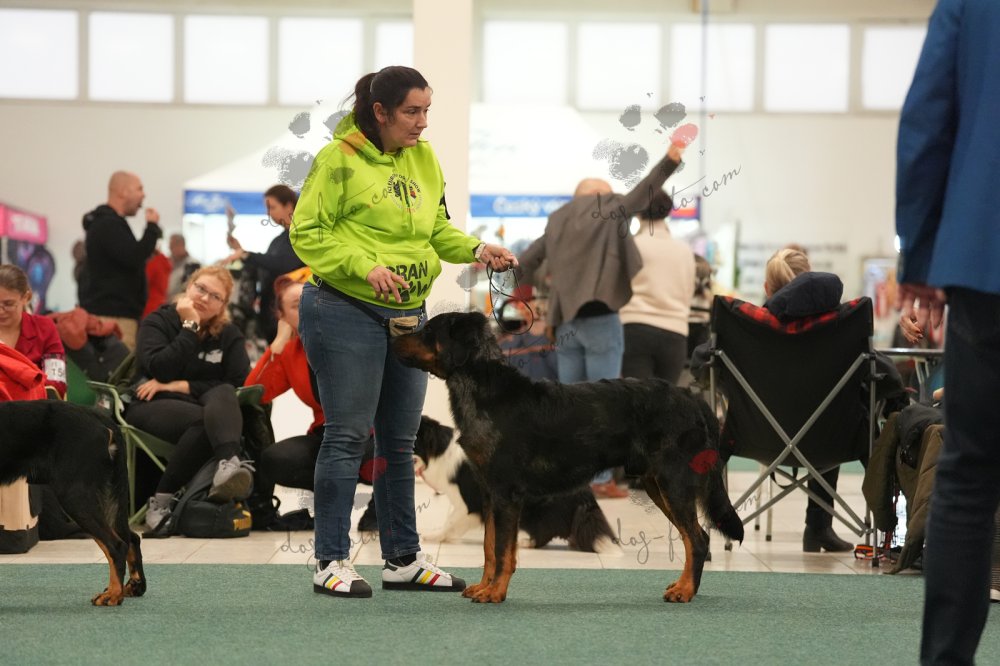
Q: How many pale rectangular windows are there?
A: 10